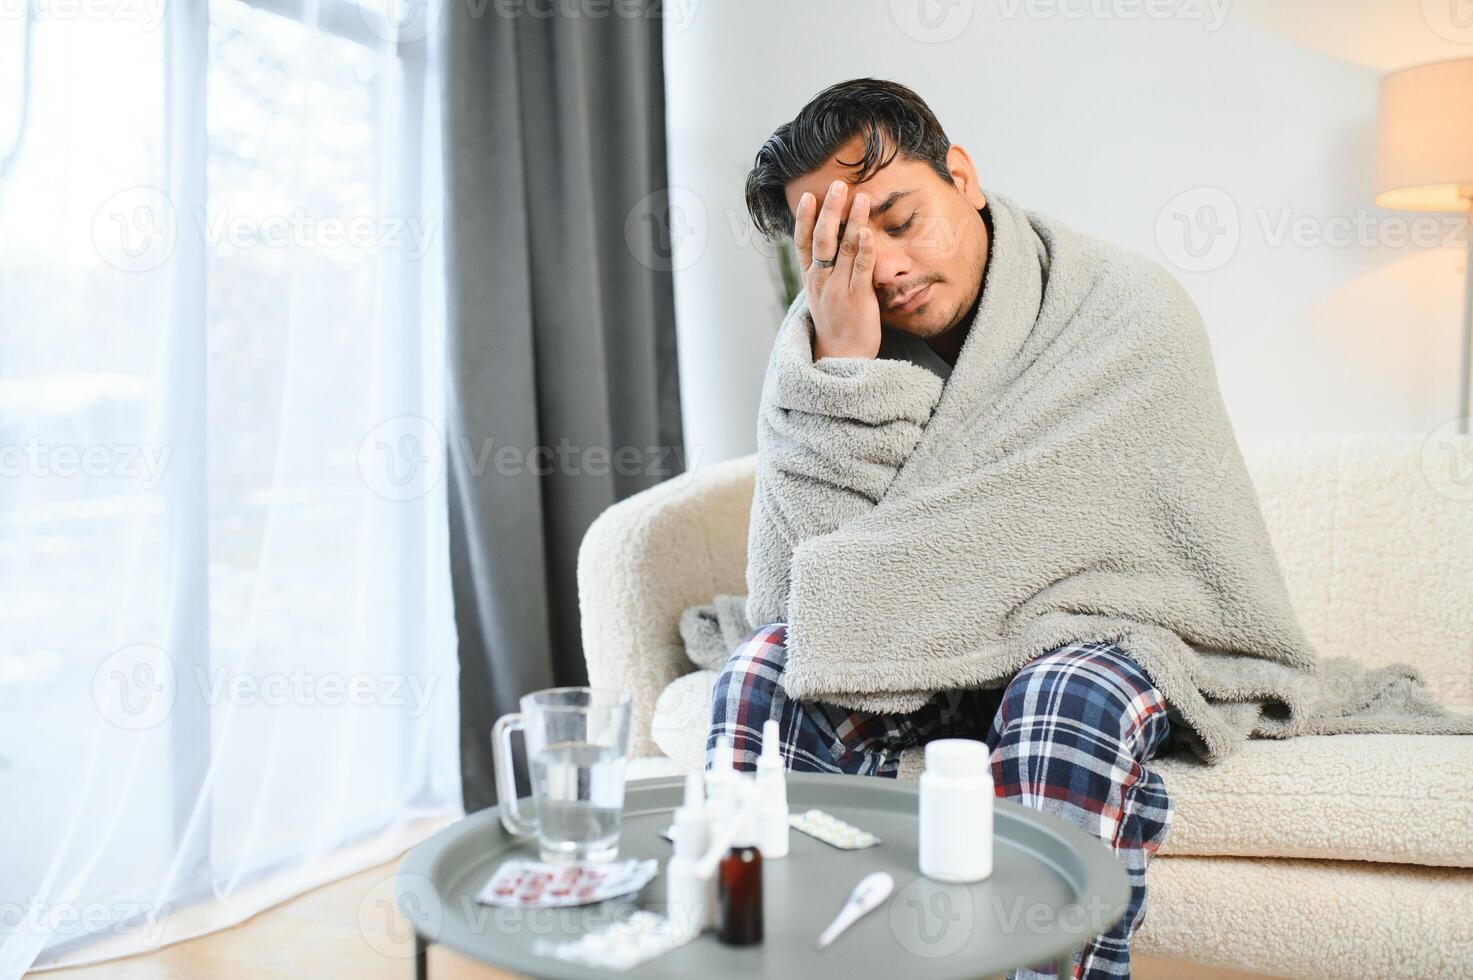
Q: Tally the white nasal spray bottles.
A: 3